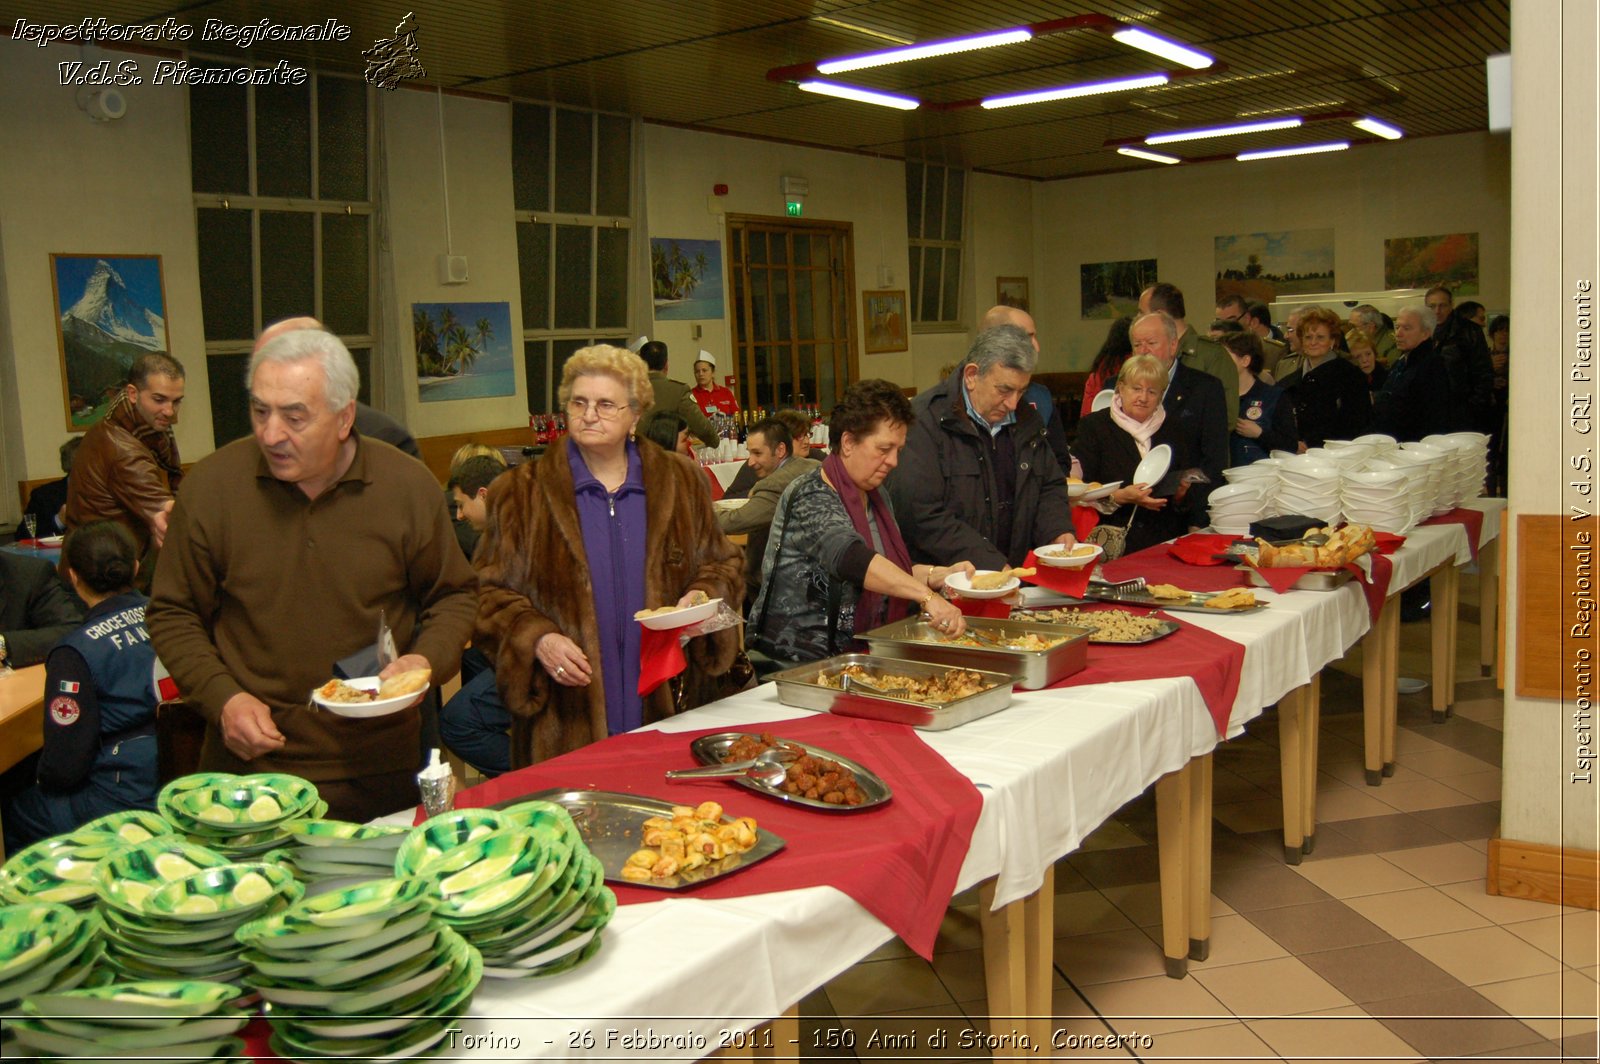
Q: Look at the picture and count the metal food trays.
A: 7